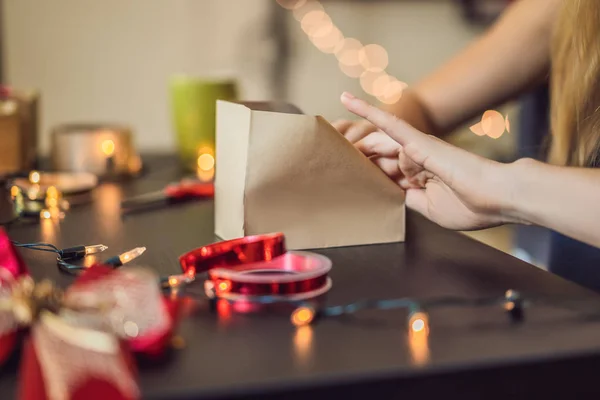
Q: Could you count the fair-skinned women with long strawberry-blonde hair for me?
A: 1